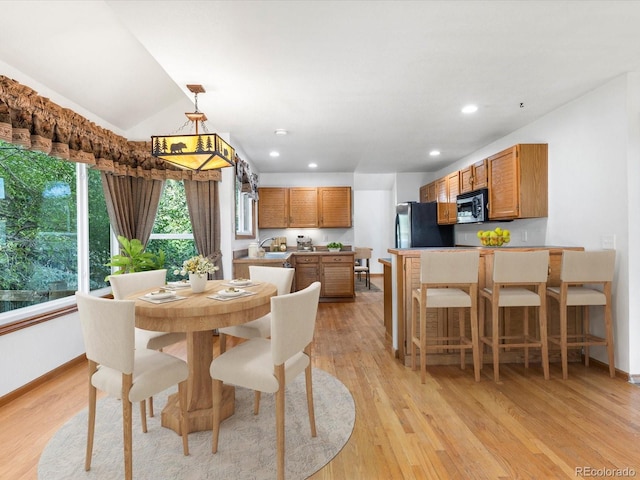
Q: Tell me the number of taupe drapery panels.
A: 2